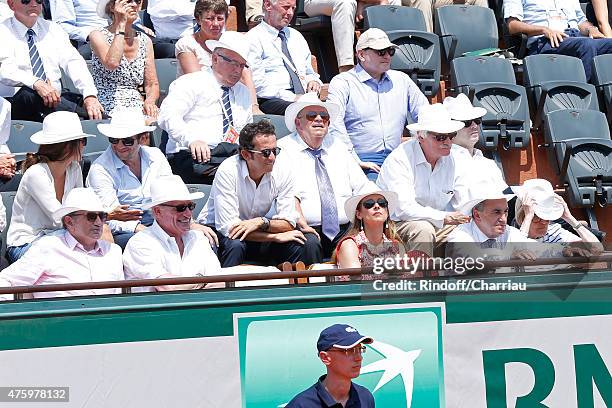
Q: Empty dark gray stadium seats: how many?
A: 6